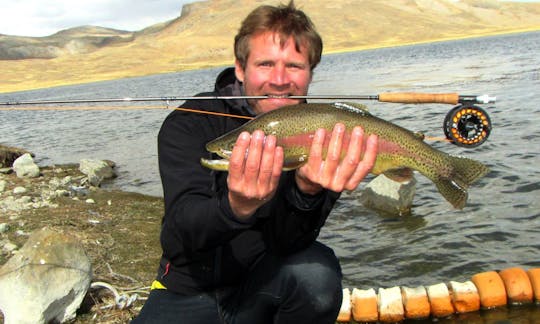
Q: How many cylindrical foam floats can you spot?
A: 9